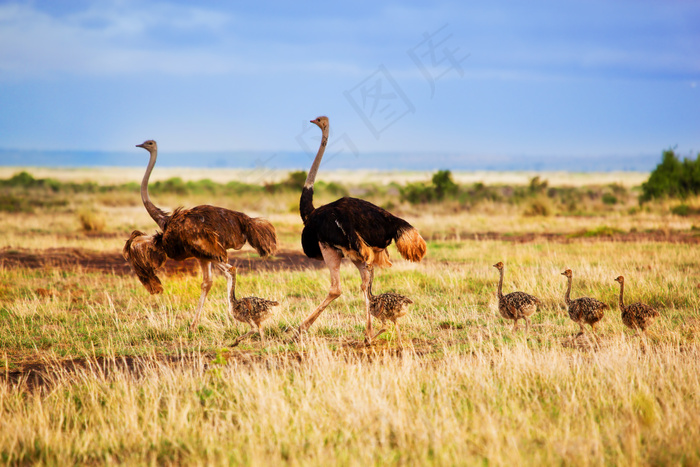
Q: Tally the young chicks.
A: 5